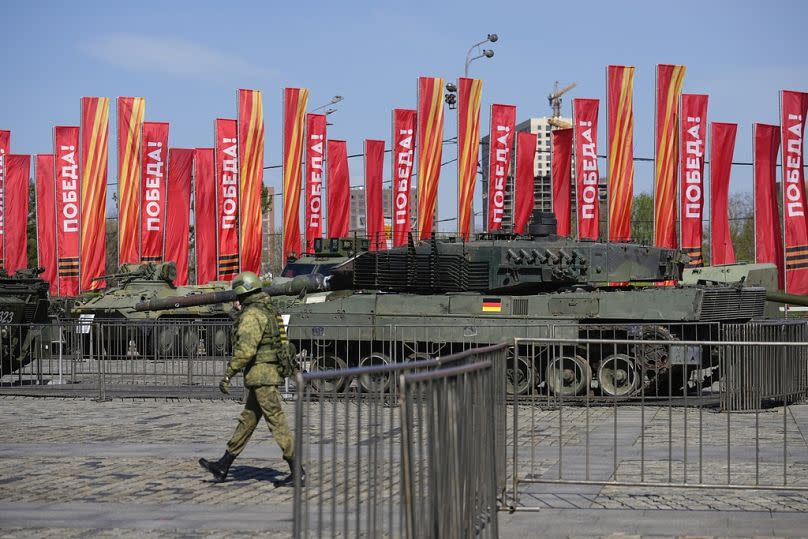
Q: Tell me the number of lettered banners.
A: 10